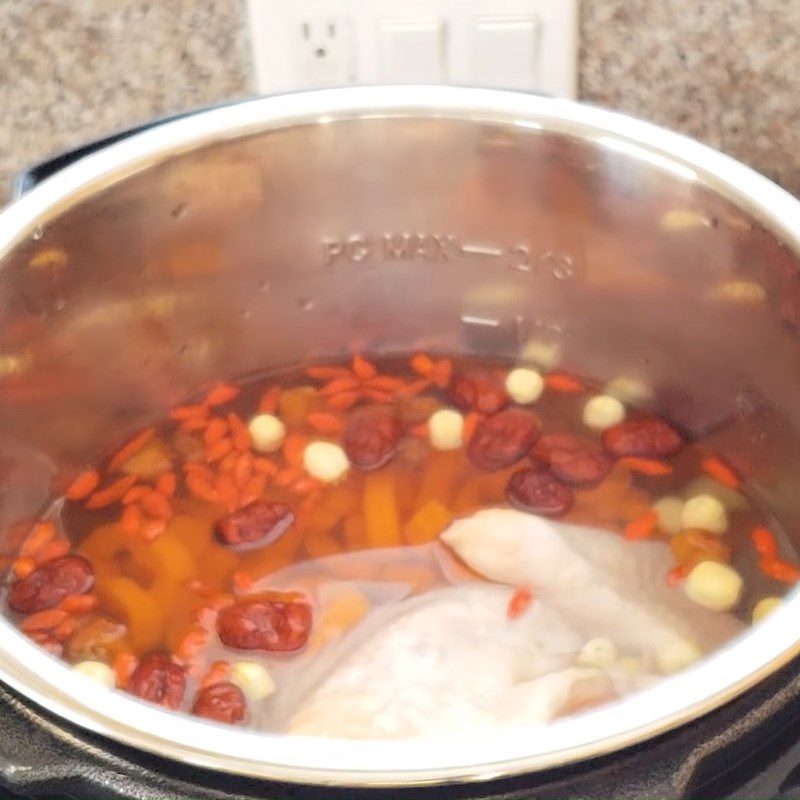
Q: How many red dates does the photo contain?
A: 11